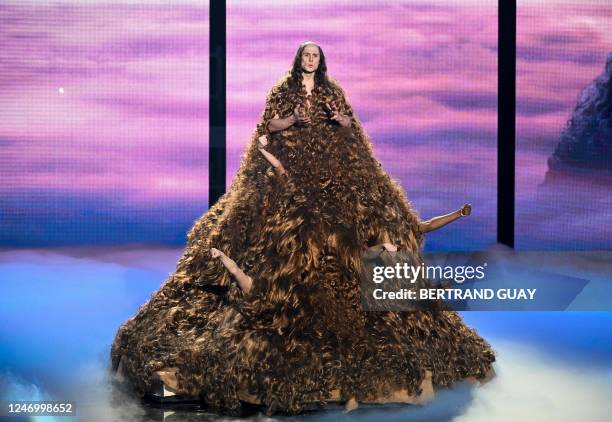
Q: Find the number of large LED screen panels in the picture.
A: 3